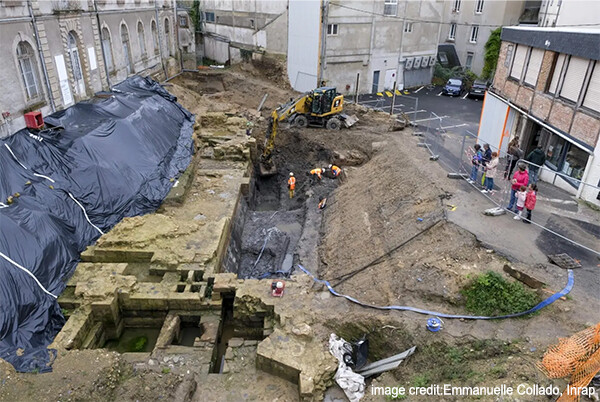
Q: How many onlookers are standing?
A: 8